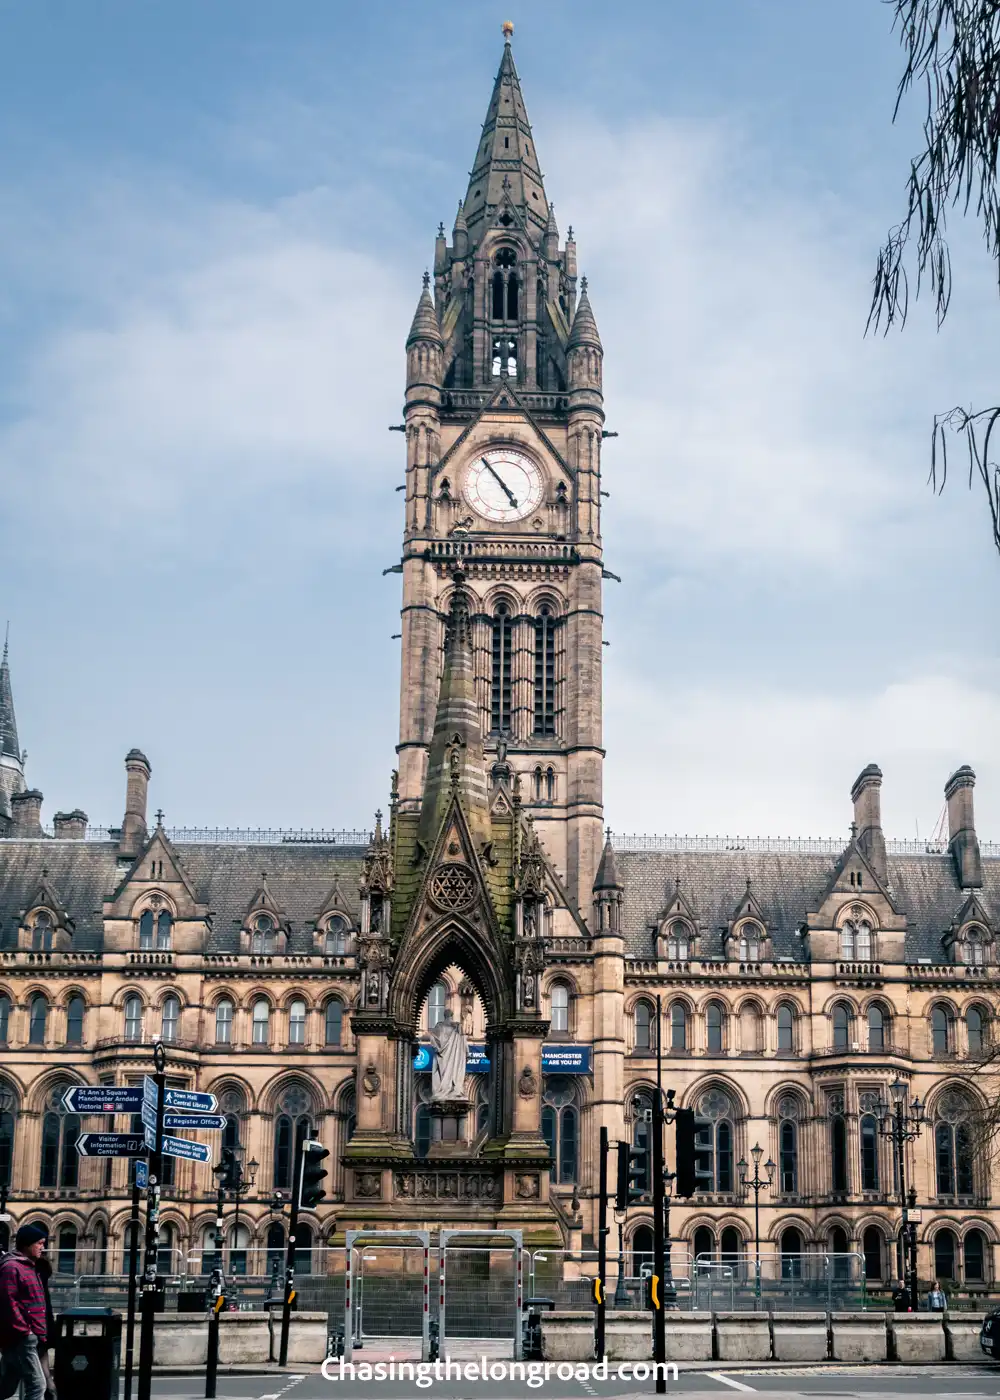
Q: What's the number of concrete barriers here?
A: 12